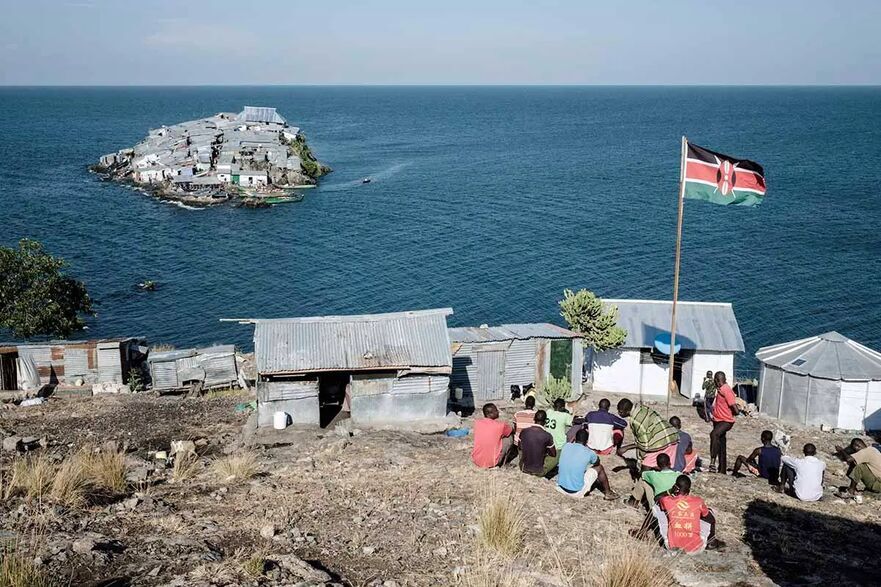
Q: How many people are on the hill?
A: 15